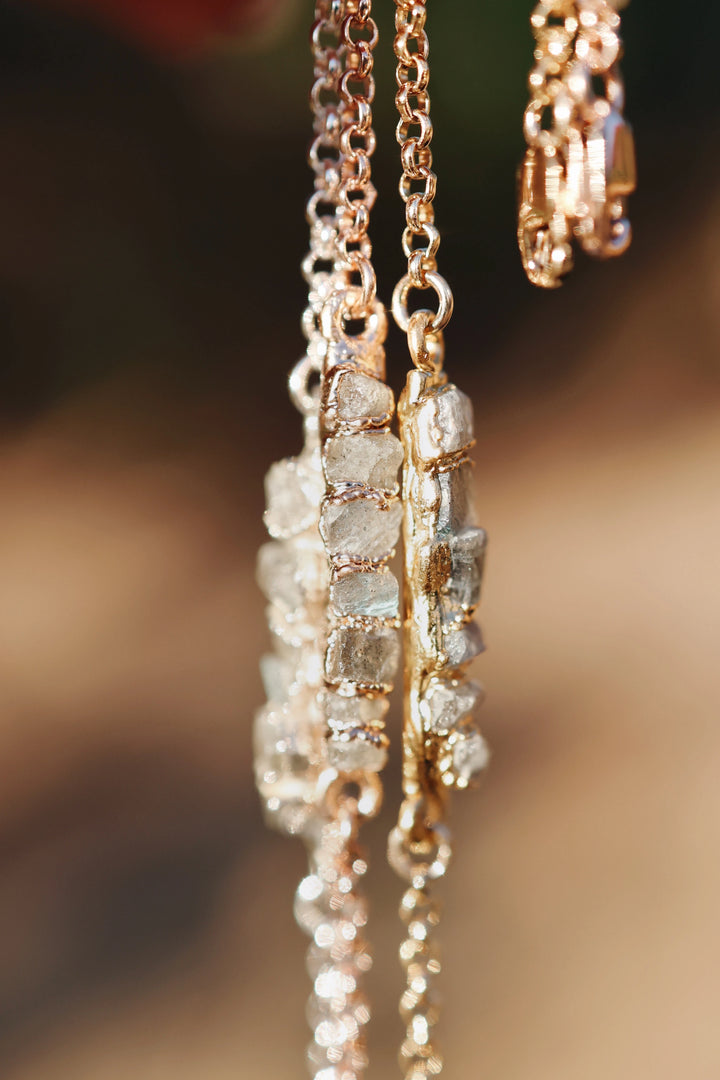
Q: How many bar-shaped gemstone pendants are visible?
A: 3